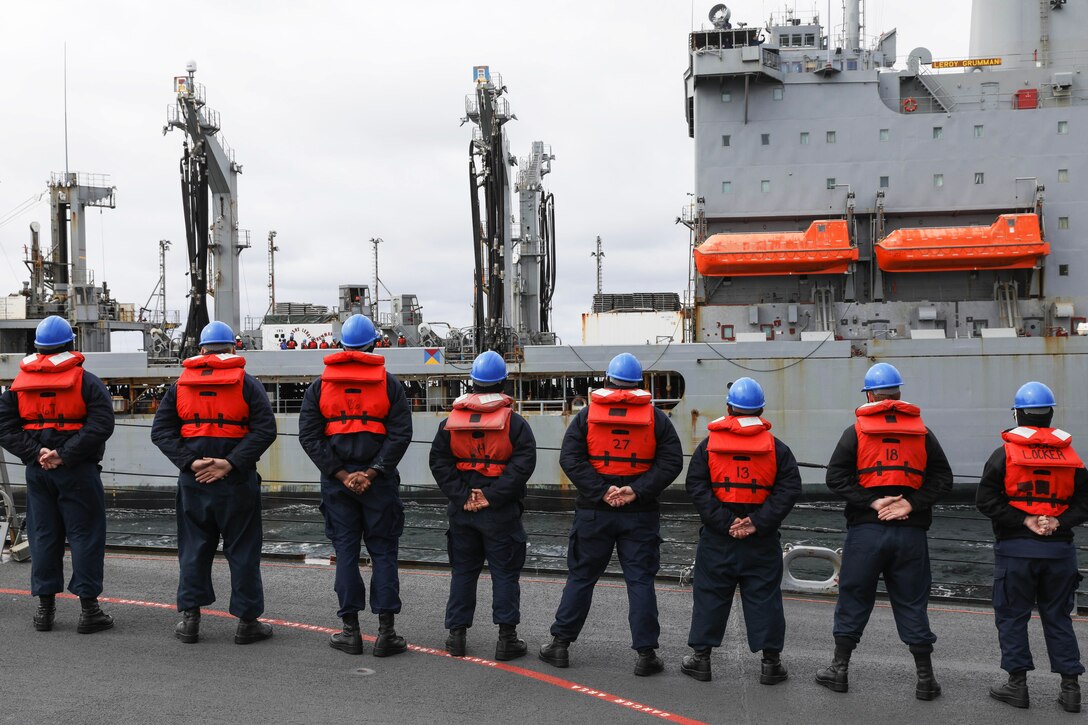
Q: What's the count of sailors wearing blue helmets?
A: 8